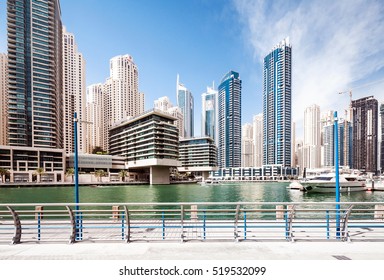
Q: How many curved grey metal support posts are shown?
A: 7